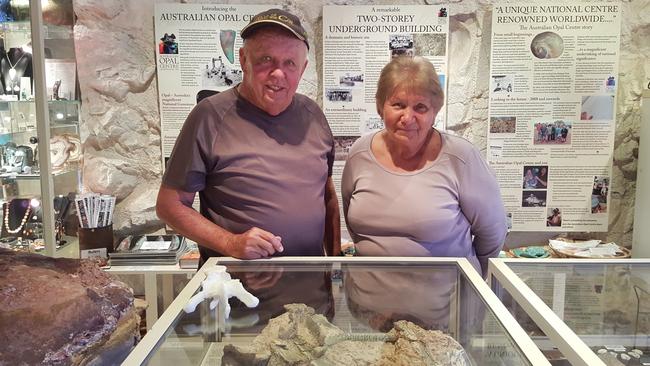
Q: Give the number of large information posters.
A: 3